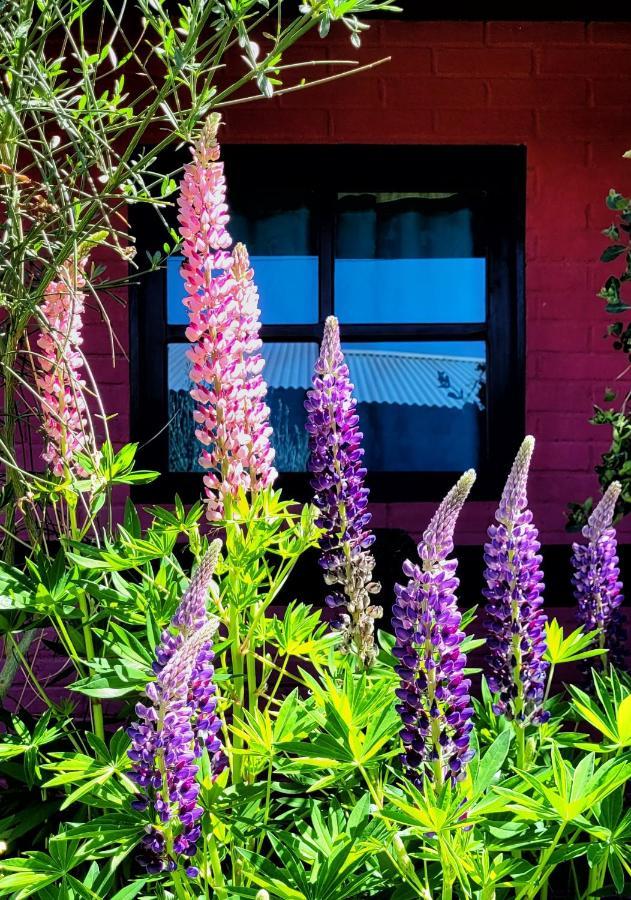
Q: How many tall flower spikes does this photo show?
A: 9